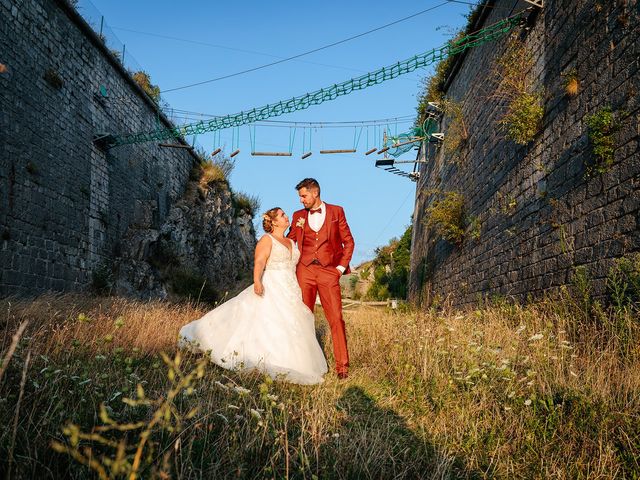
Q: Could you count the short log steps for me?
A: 5